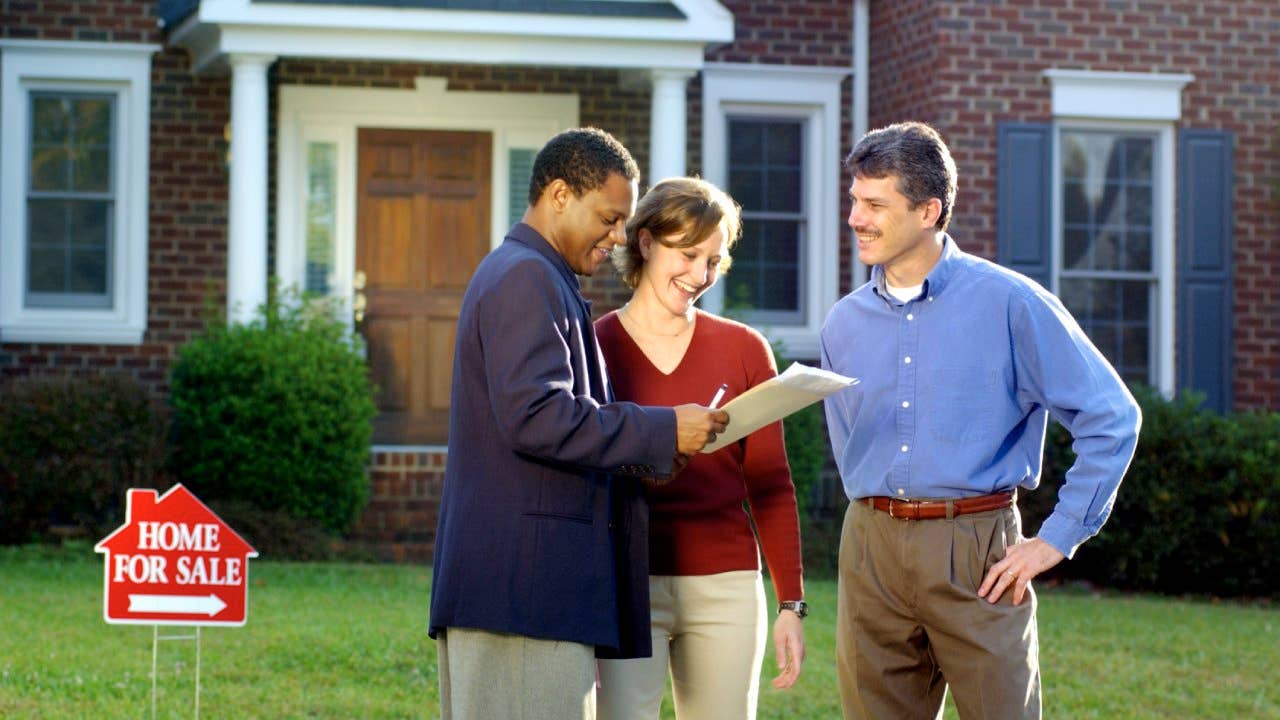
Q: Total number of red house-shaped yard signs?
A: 1